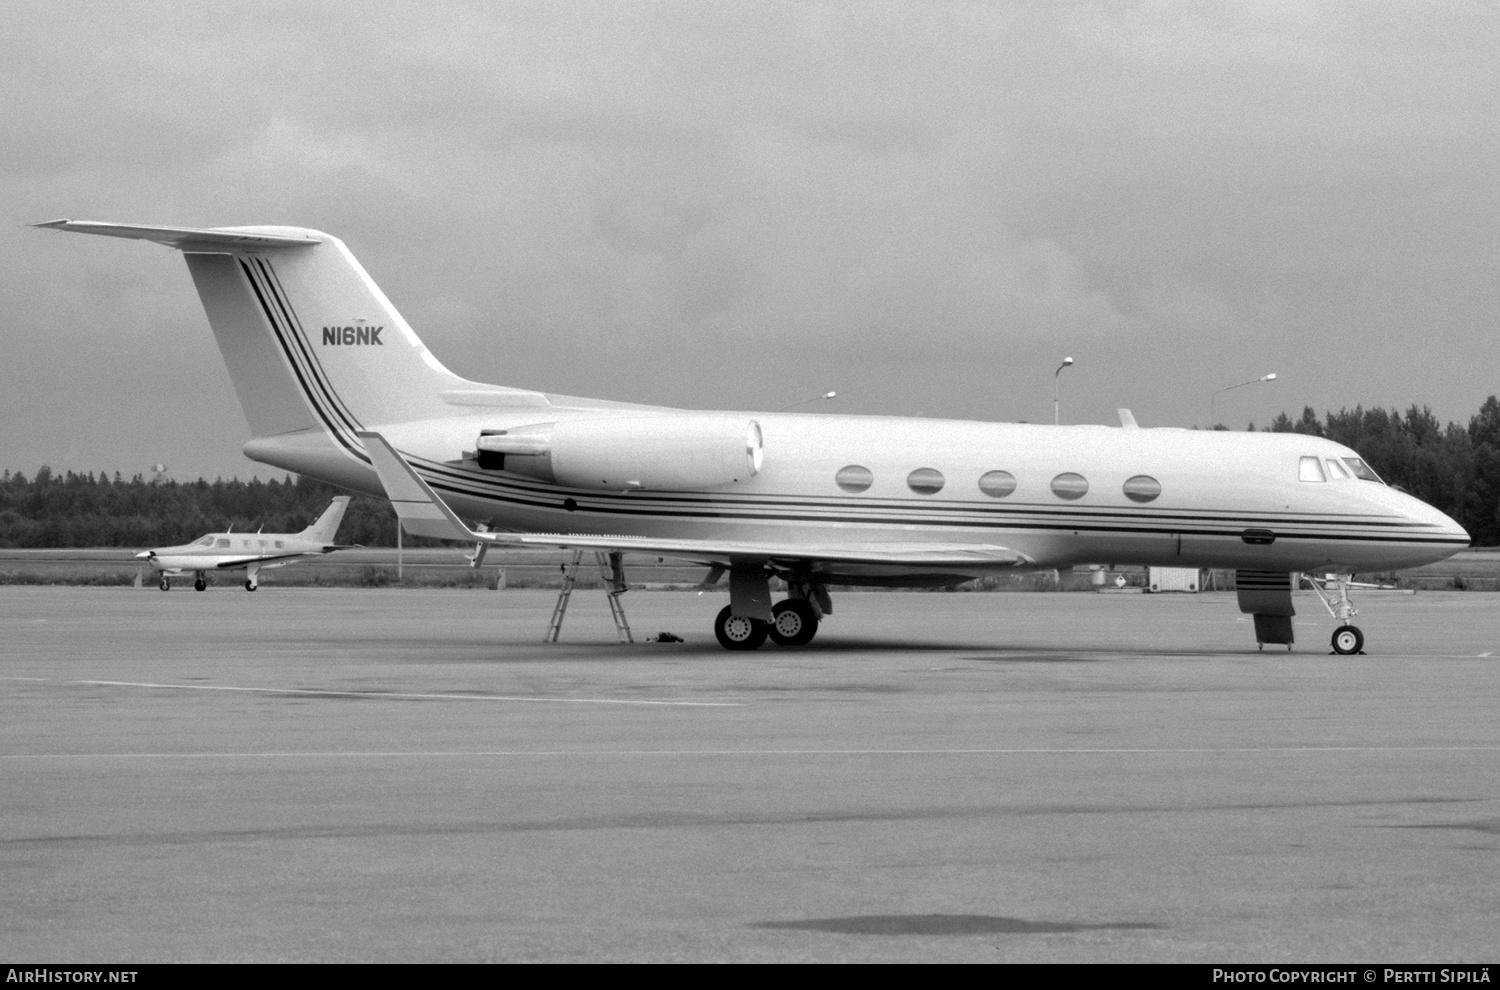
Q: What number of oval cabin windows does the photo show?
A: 5